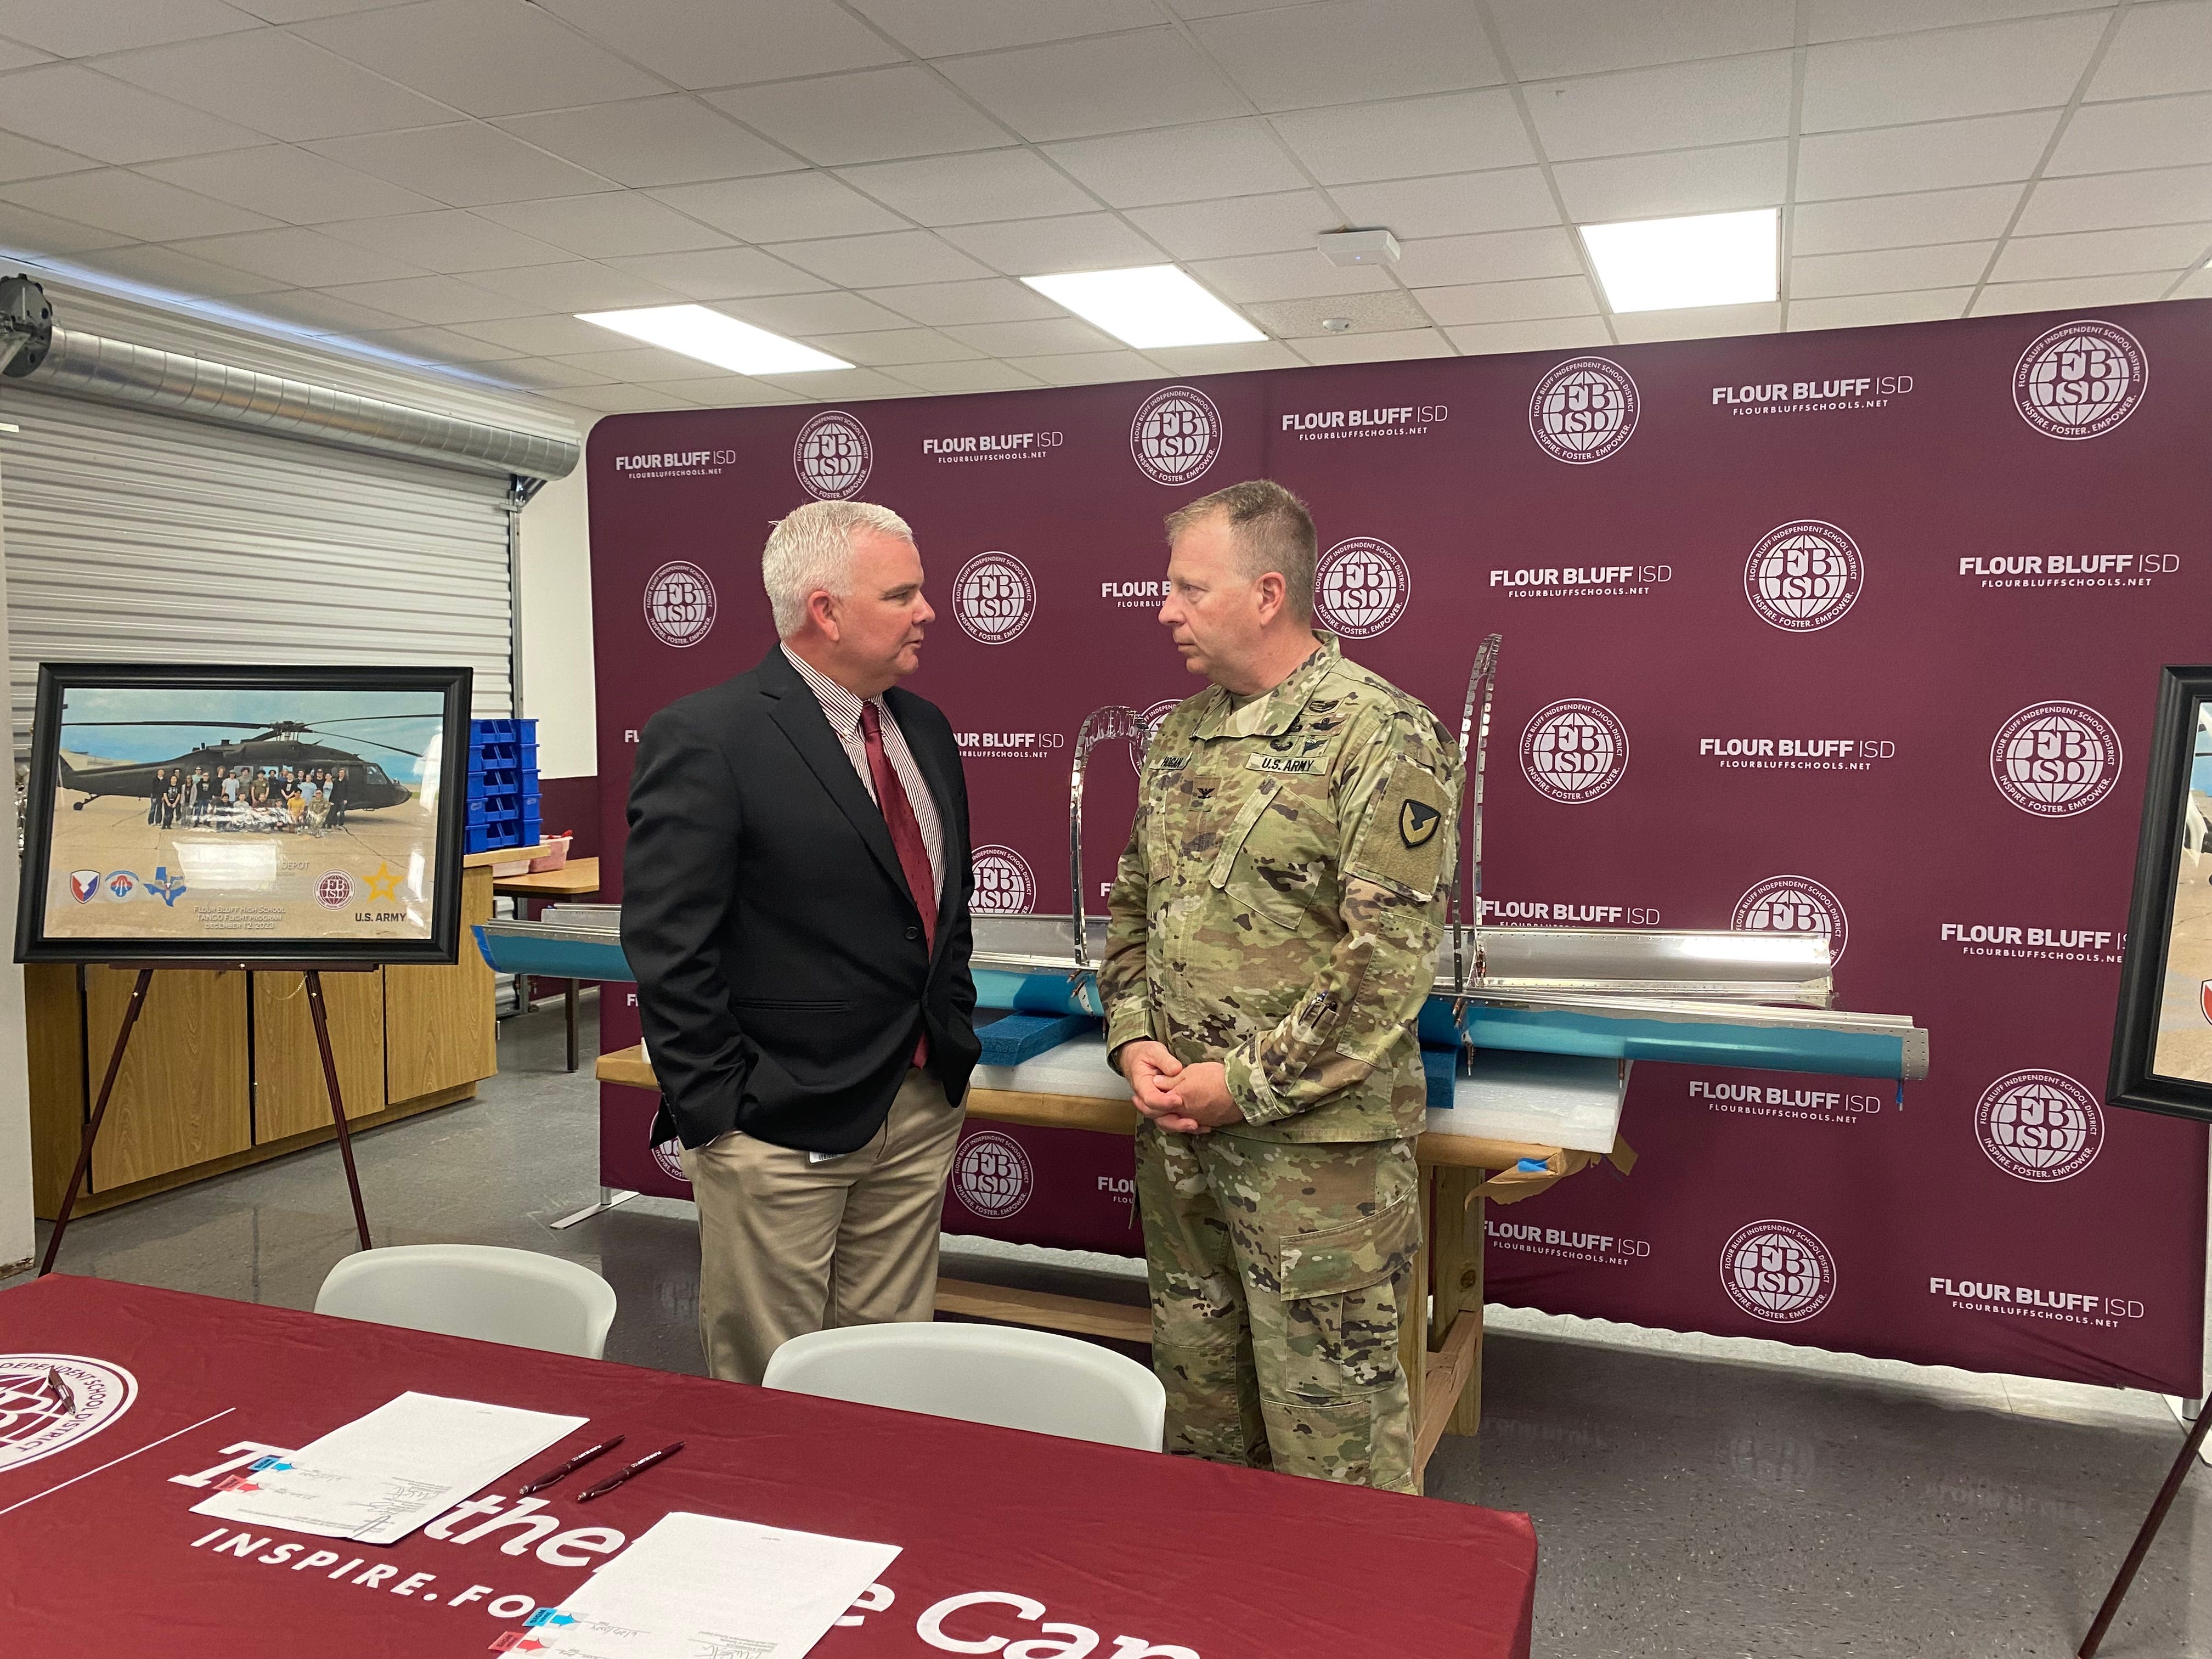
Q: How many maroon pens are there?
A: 3